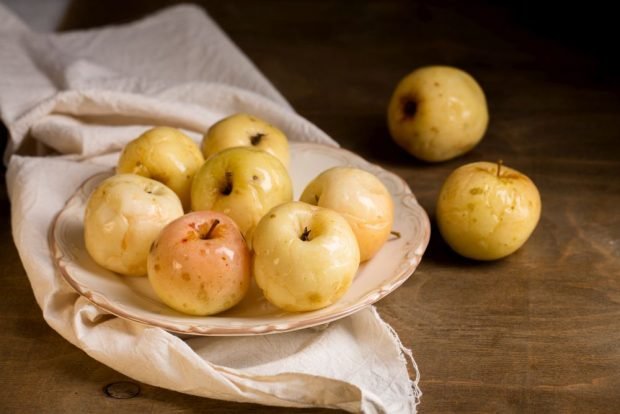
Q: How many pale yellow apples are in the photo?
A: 8